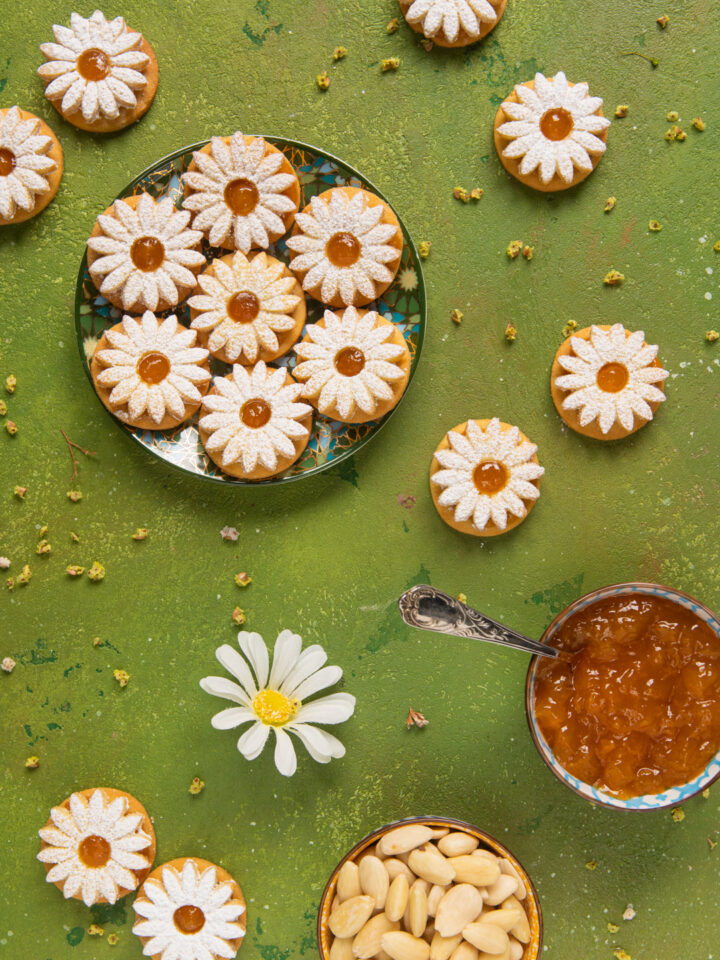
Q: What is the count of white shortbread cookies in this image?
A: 15